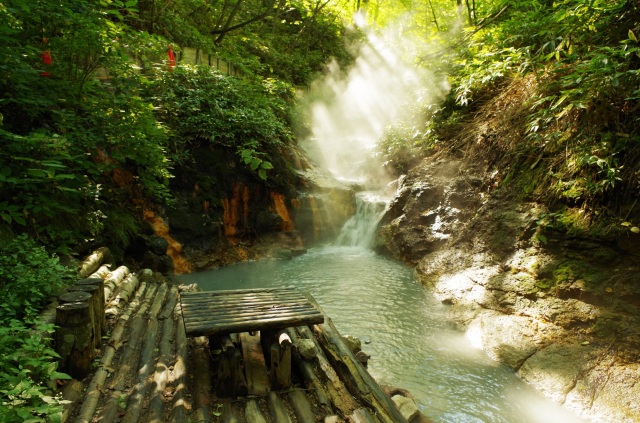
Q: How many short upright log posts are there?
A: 4